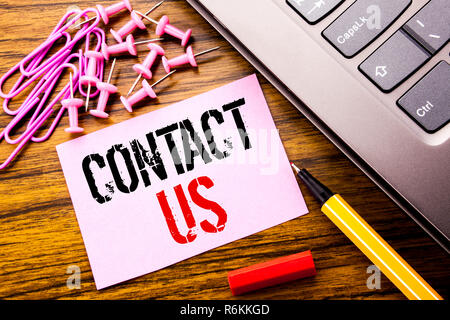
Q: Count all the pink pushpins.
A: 10